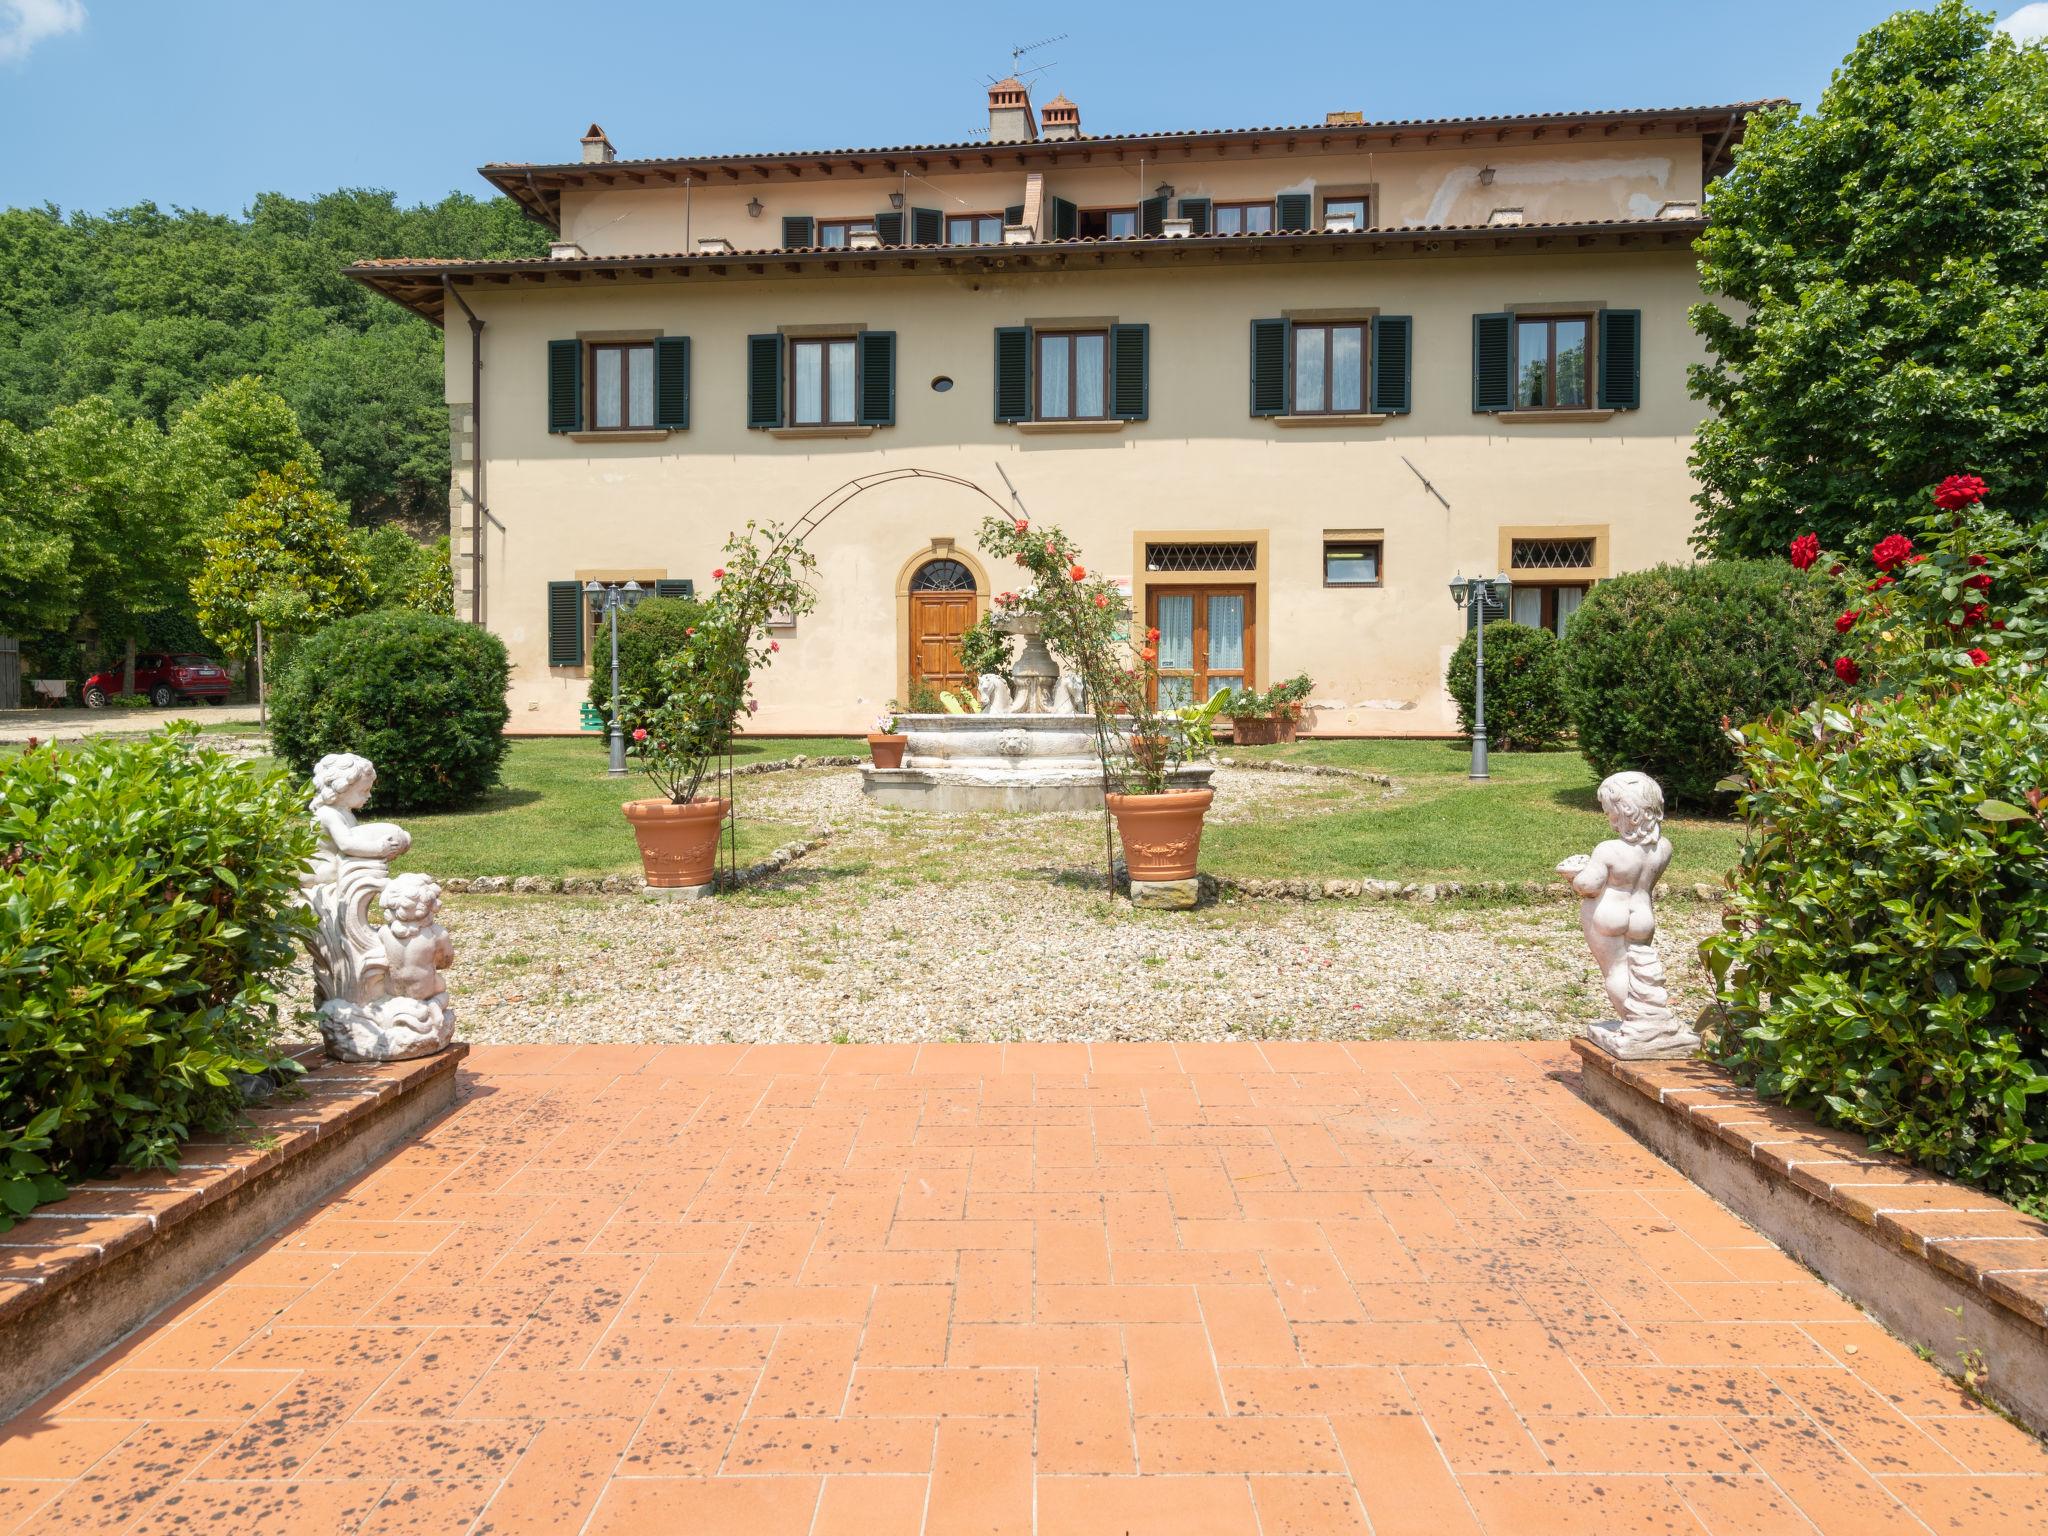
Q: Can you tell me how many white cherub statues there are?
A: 3